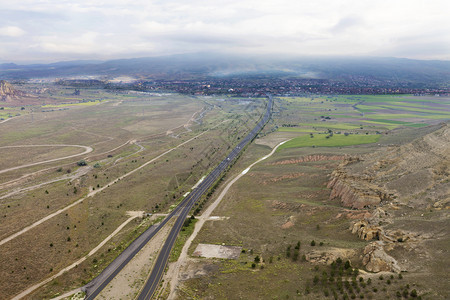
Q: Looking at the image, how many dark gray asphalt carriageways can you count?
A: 2